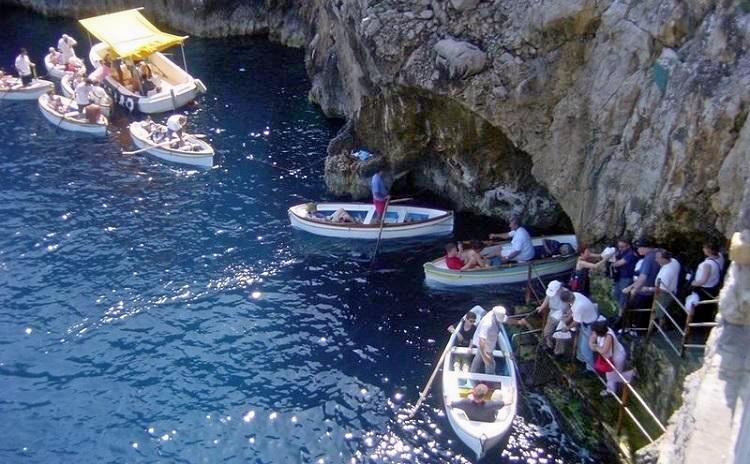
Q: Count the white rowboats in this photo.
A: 8